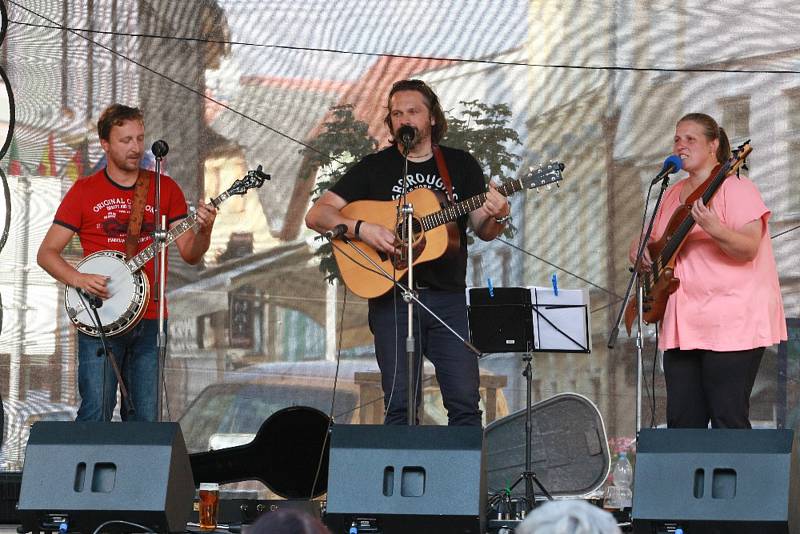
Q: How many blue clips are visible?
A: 2